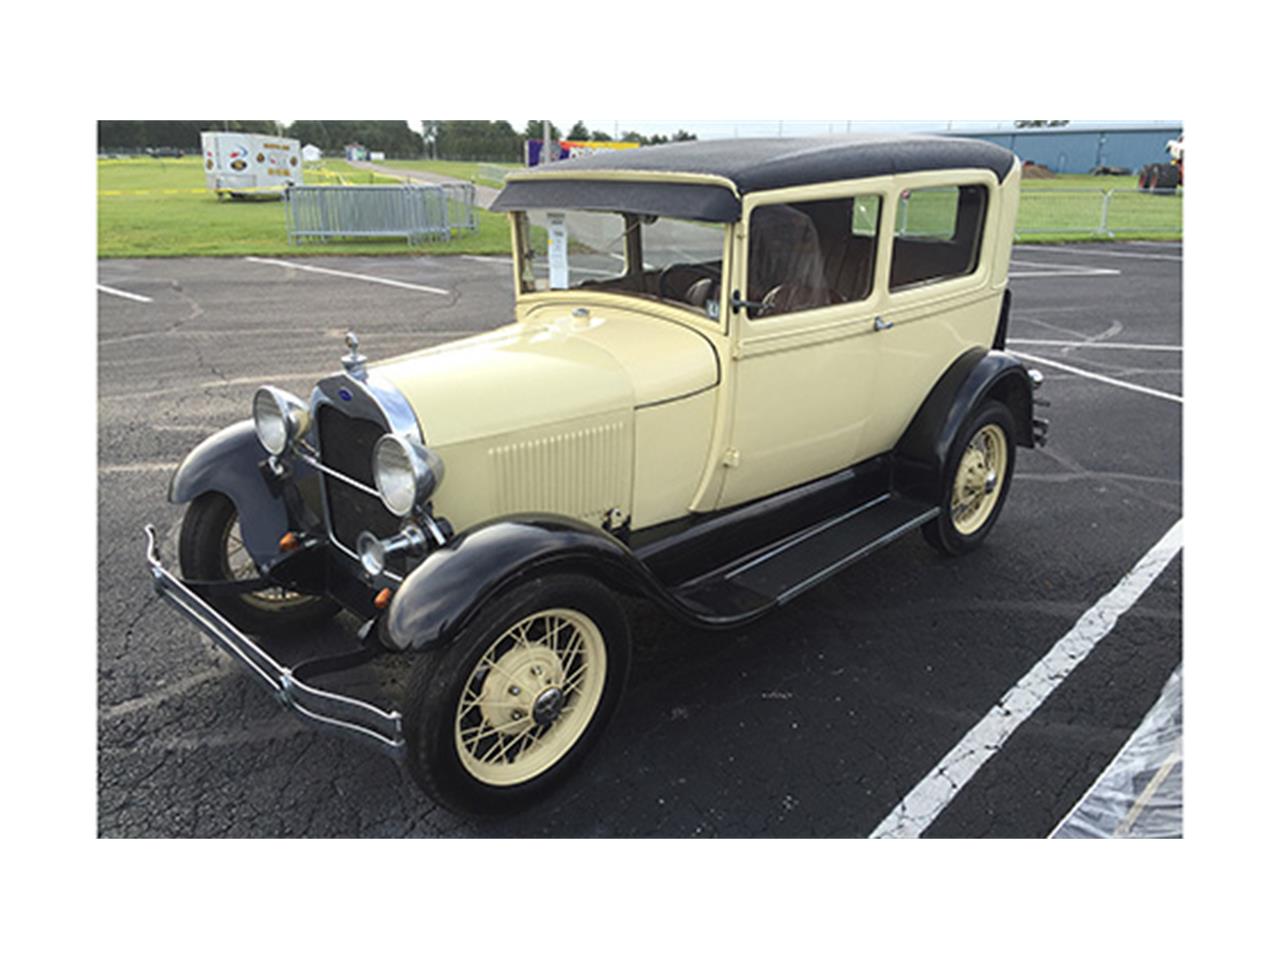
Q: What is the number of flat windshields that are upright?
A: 1